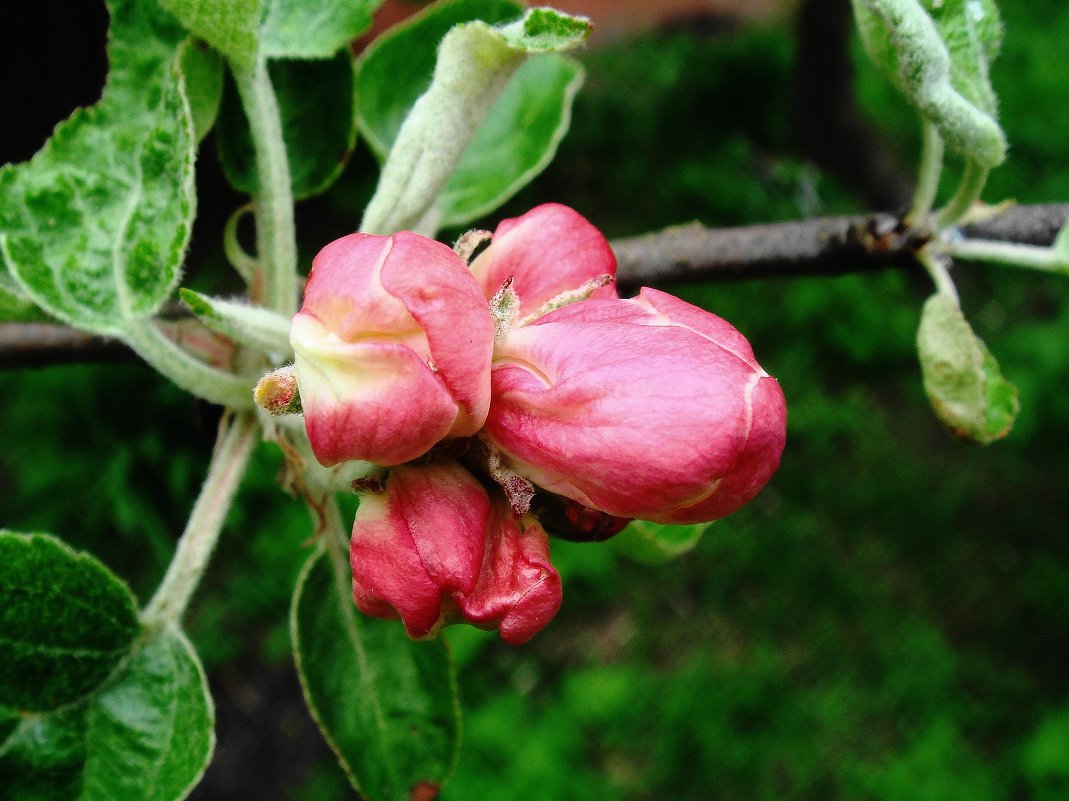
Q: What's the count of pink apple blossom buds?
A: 4